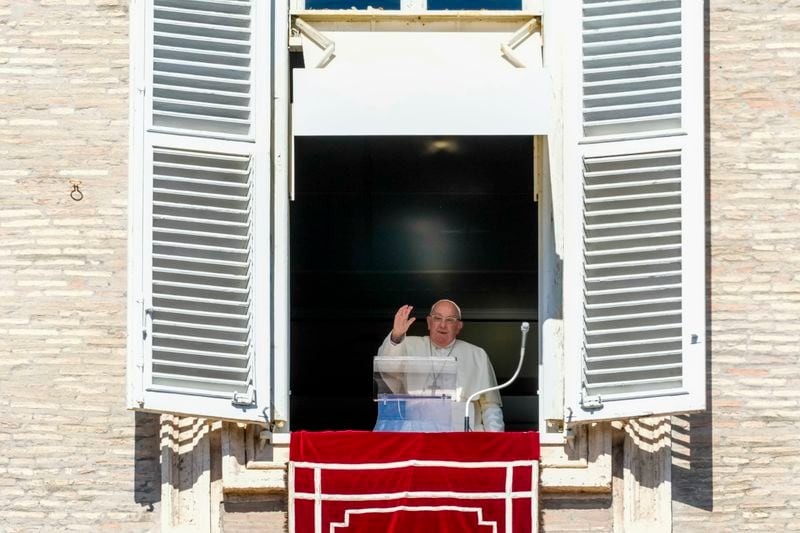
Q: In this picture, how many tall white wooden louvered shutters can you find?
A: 2